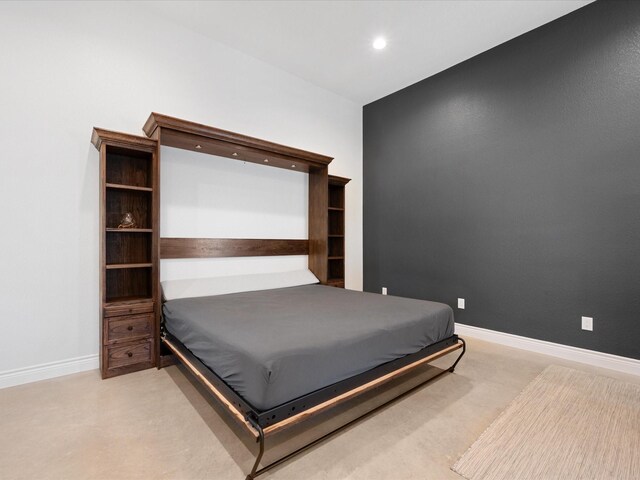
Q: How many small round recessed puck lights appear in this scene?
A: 4